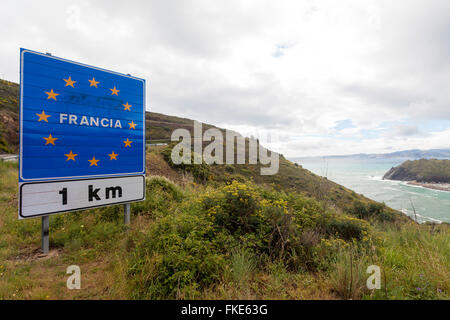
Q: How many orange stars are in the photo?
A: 12